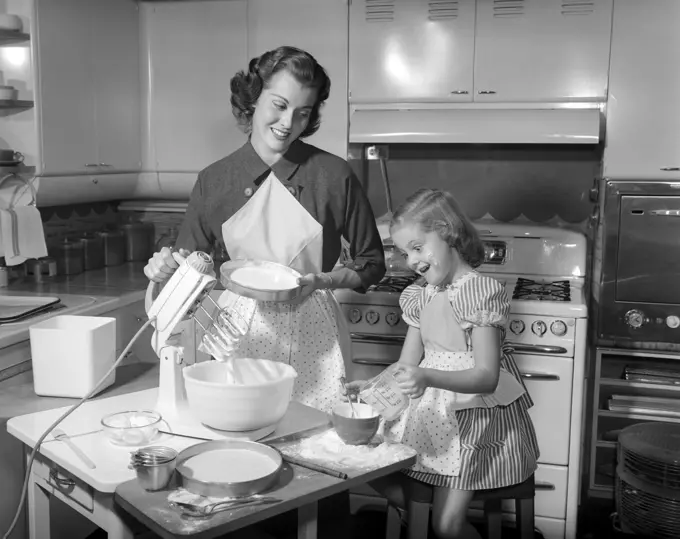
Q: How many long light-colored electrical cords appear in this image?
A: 1